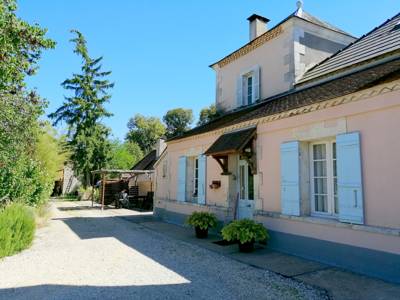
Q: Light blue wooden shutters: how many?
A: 6